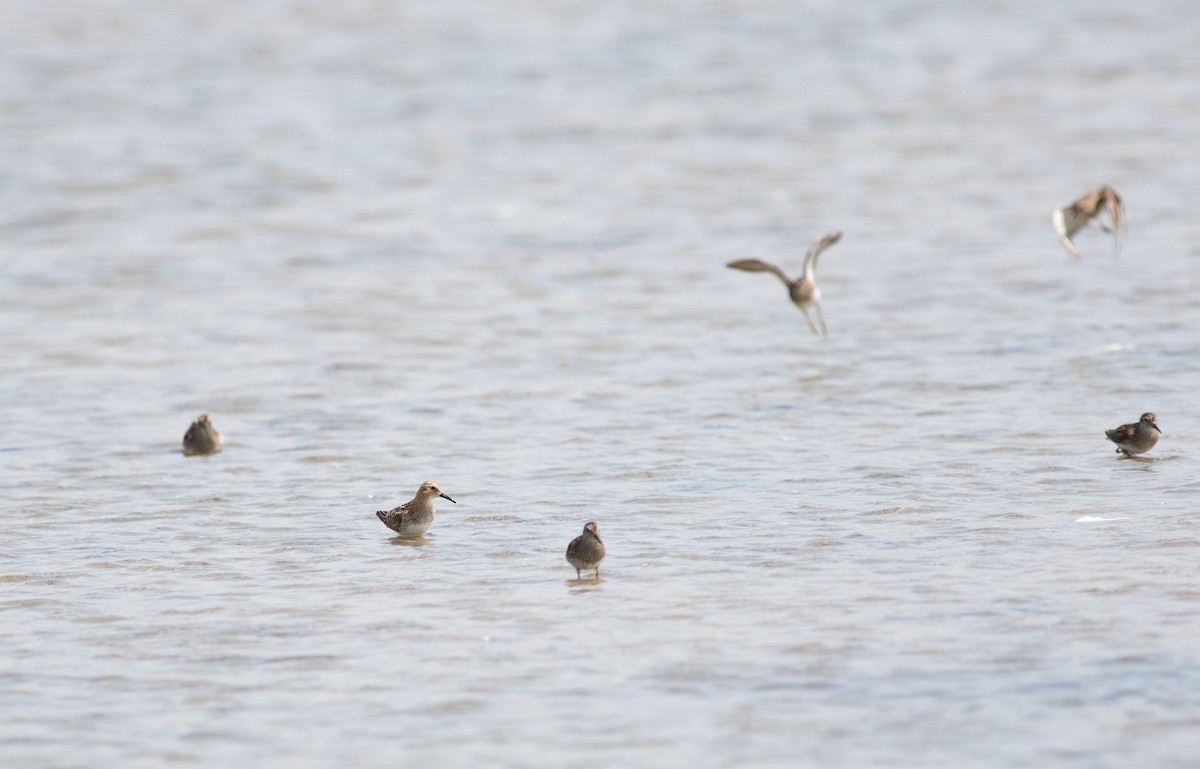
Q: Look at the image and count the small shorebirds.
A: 6